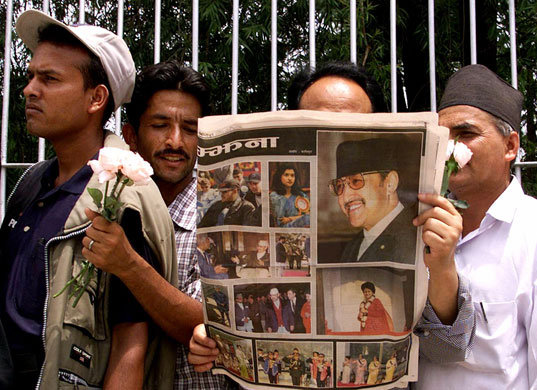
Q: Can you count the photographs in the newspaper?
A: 11